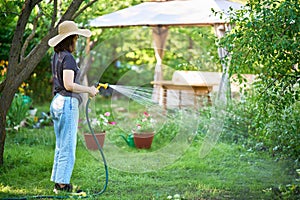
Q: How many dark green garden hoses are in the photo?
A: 1